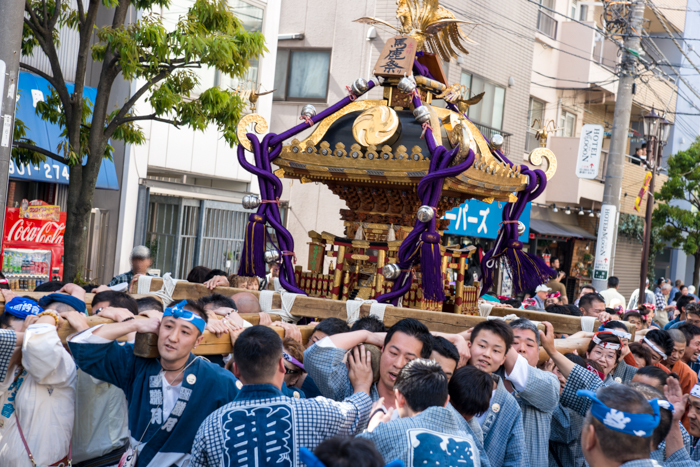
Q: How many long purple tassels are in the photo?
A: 3